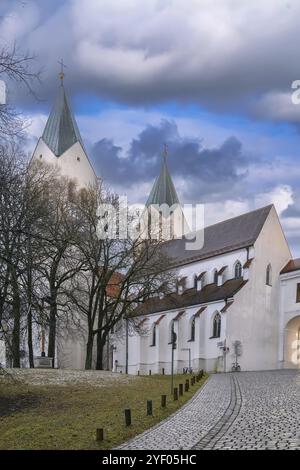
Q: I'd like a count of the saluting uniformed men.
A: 0